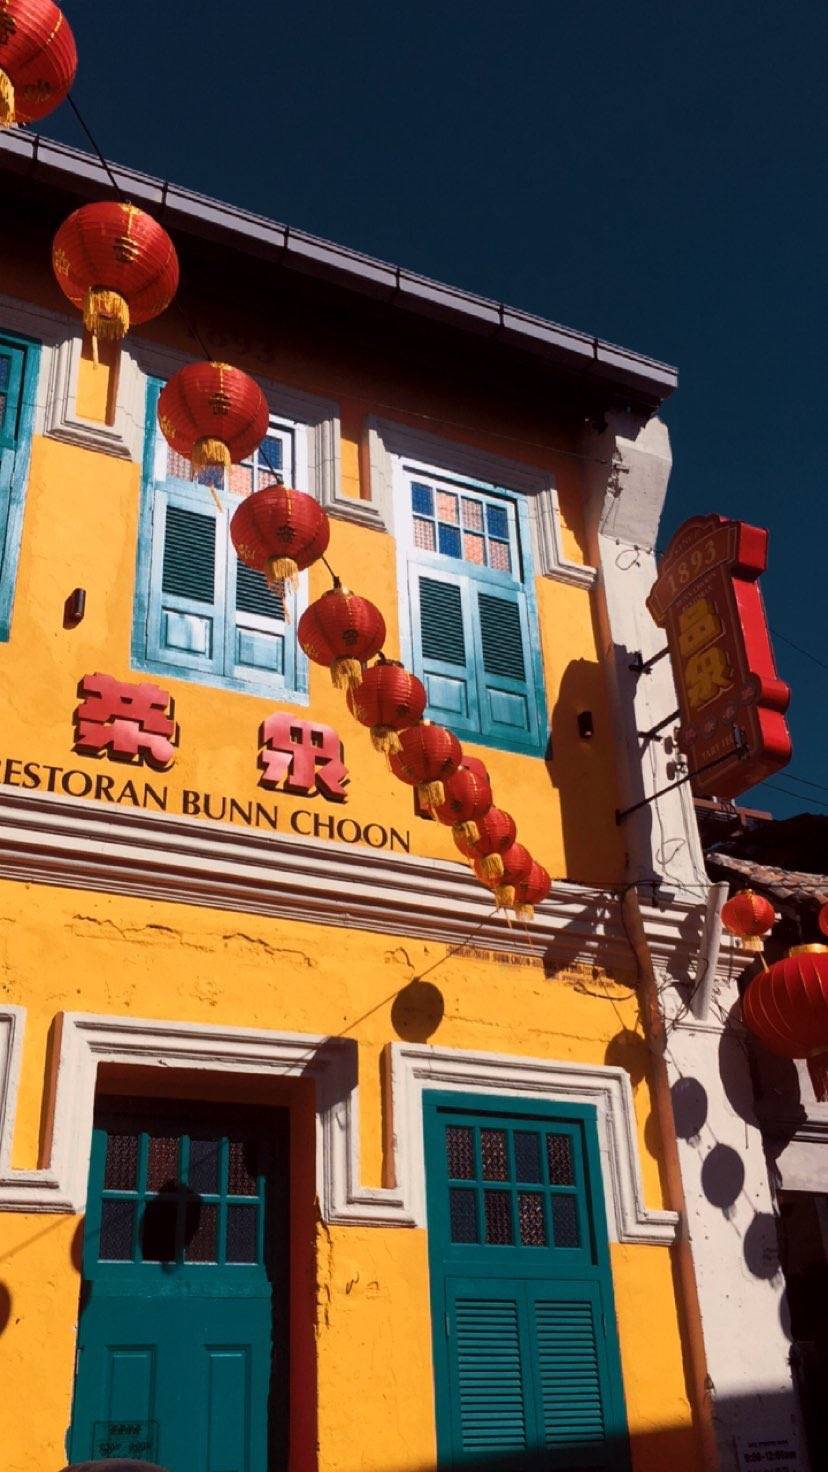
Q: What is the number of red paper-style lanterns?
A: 14